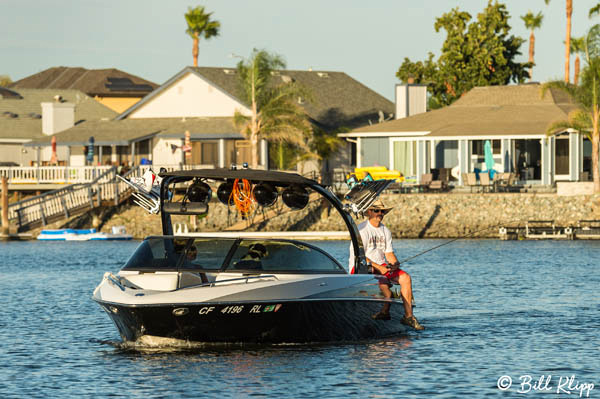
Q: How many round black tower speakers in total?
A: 4